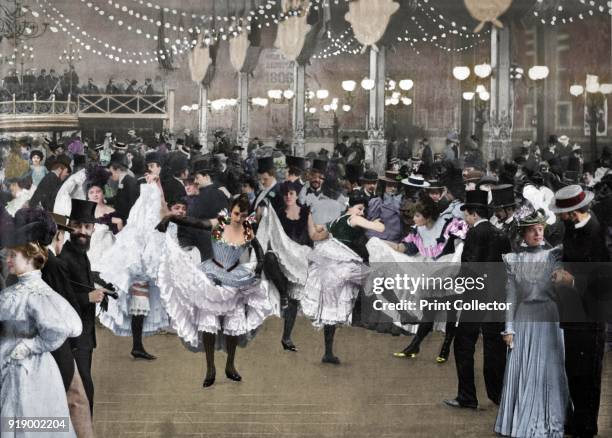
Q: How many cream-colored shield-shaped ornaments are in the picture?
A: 5